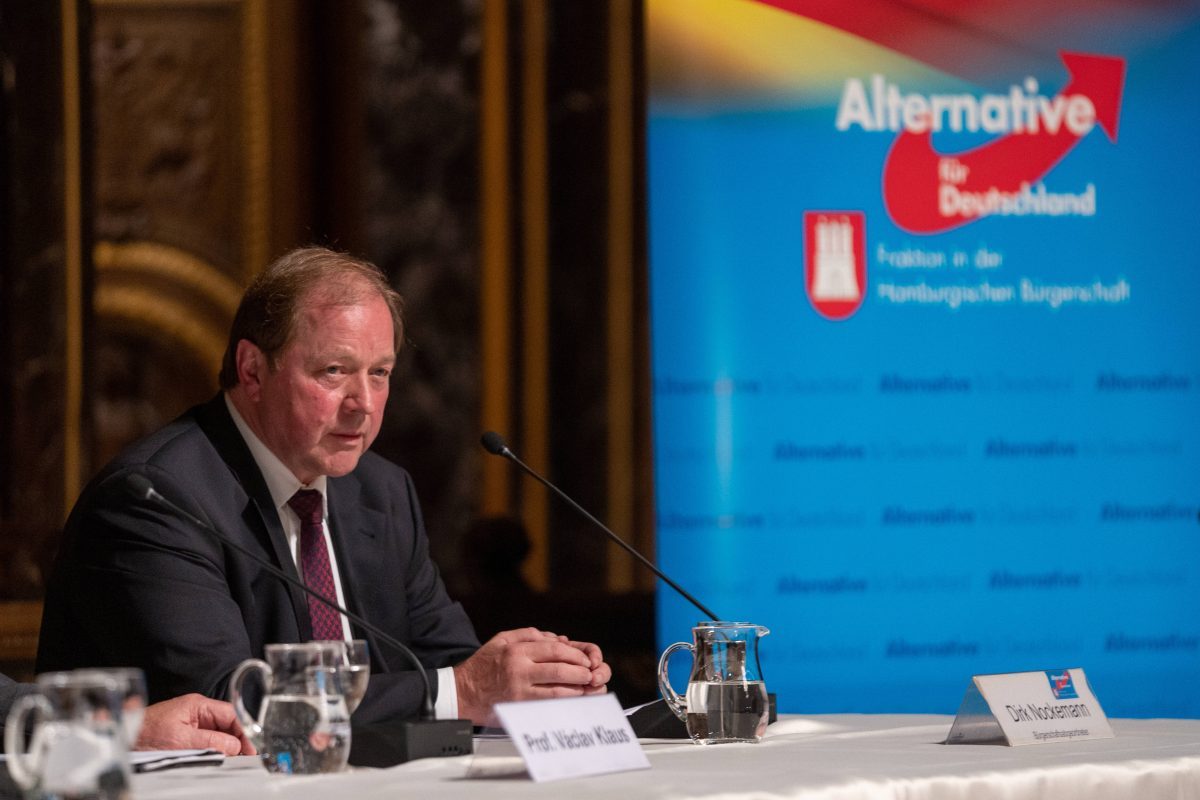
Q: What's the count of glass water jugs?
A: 3